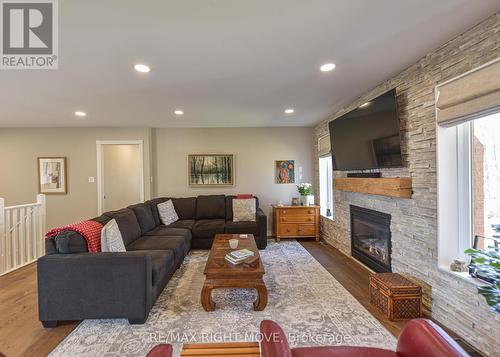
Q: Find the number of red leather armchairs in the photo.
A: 2